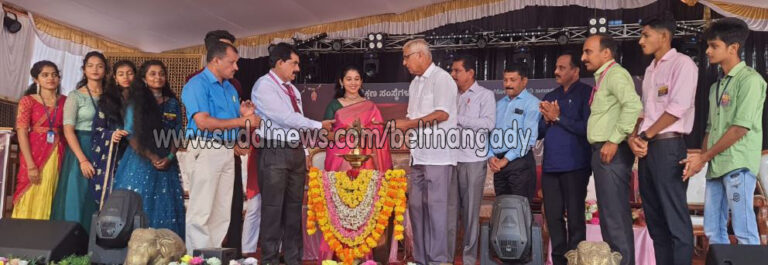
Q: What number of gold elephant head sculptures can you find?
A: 2